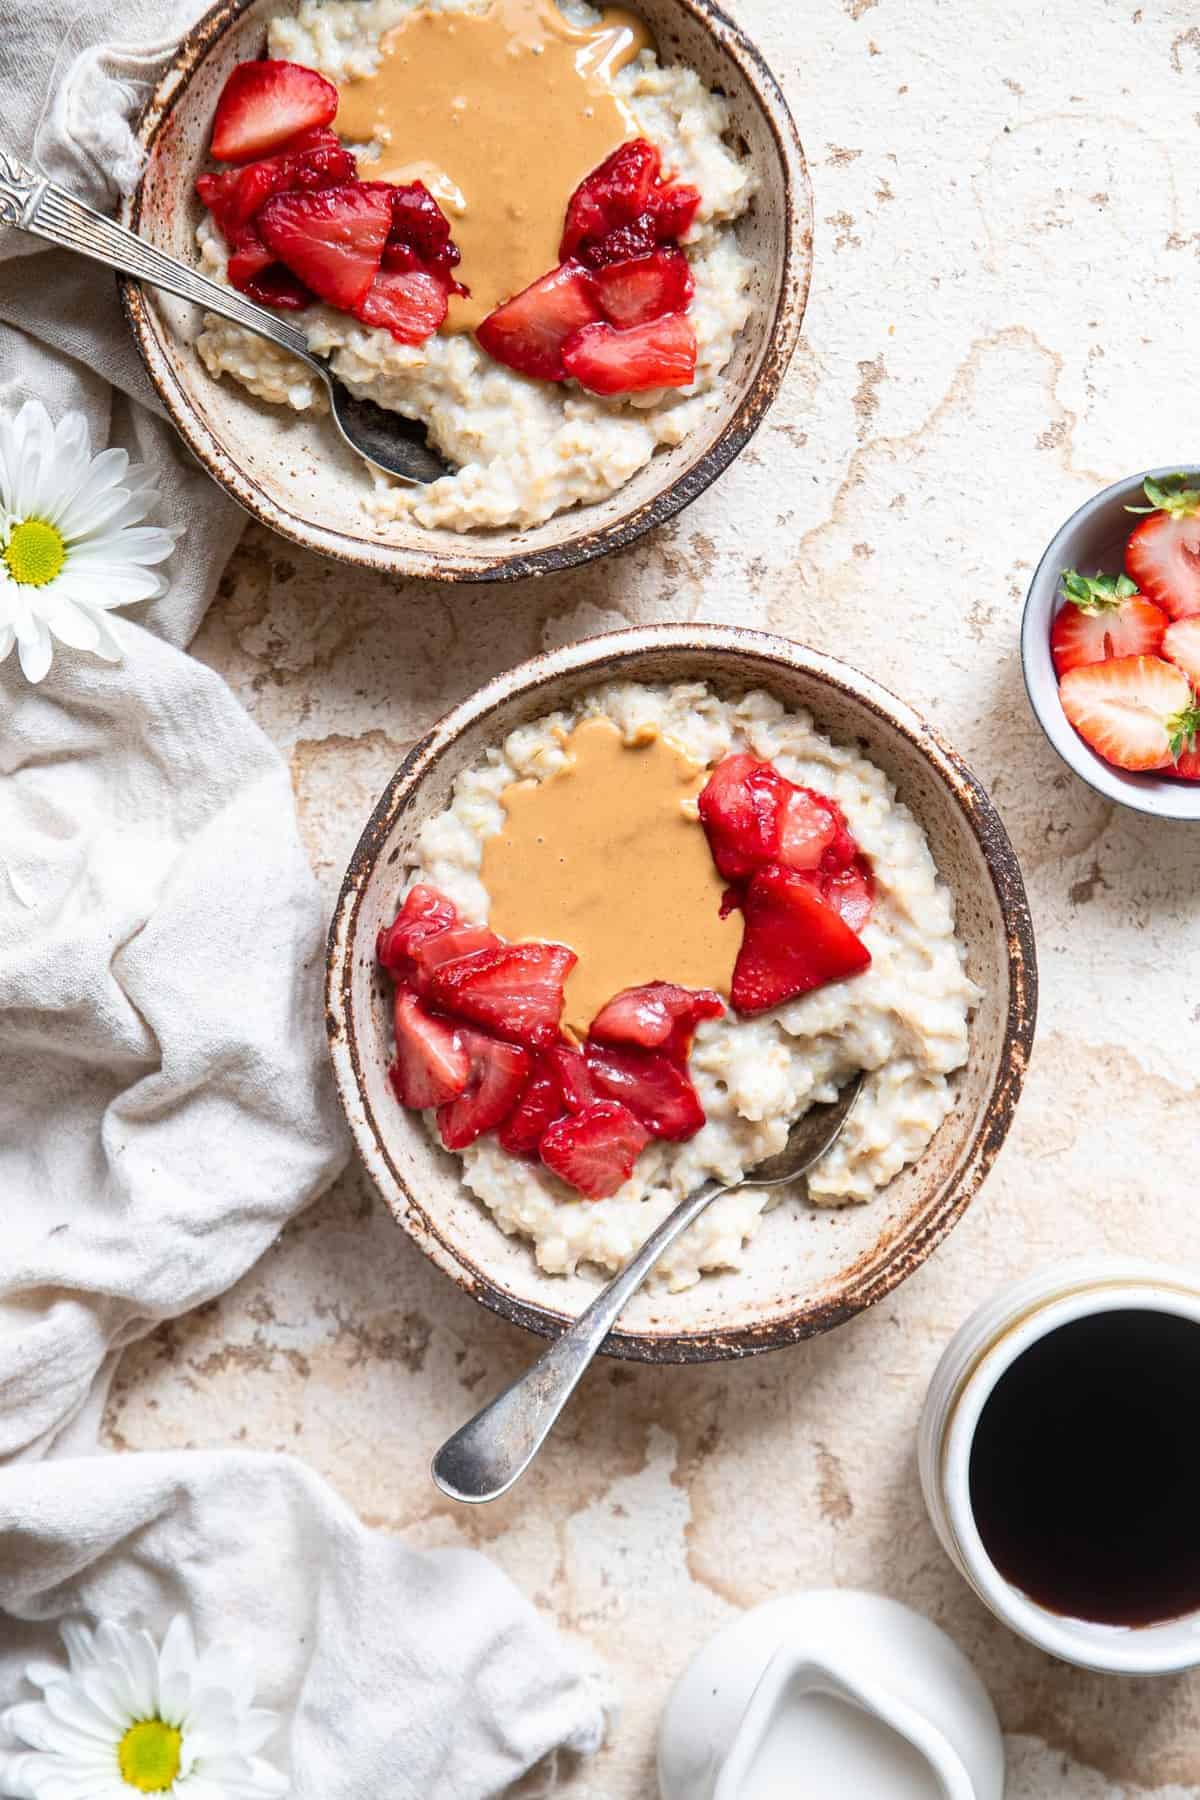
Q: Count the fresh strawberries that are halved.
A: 4